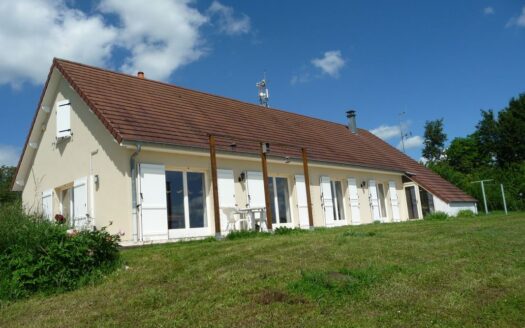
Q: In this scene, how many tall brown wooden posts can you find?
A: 3